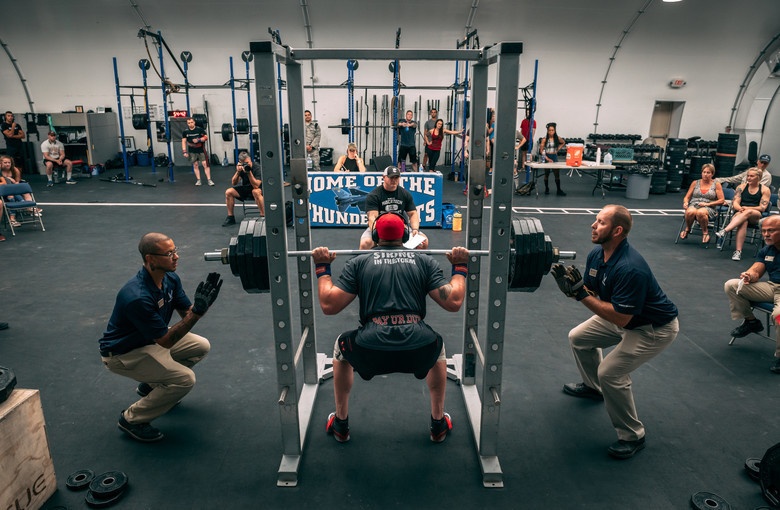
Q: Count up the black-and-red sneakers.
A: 2